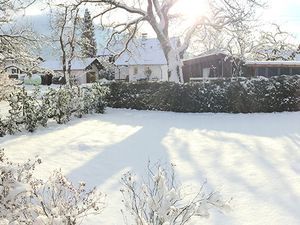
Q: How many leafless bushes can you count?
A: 2